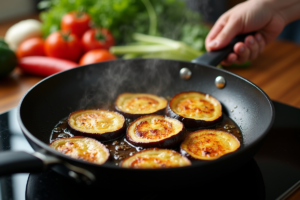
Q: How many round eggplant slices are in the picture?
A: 7